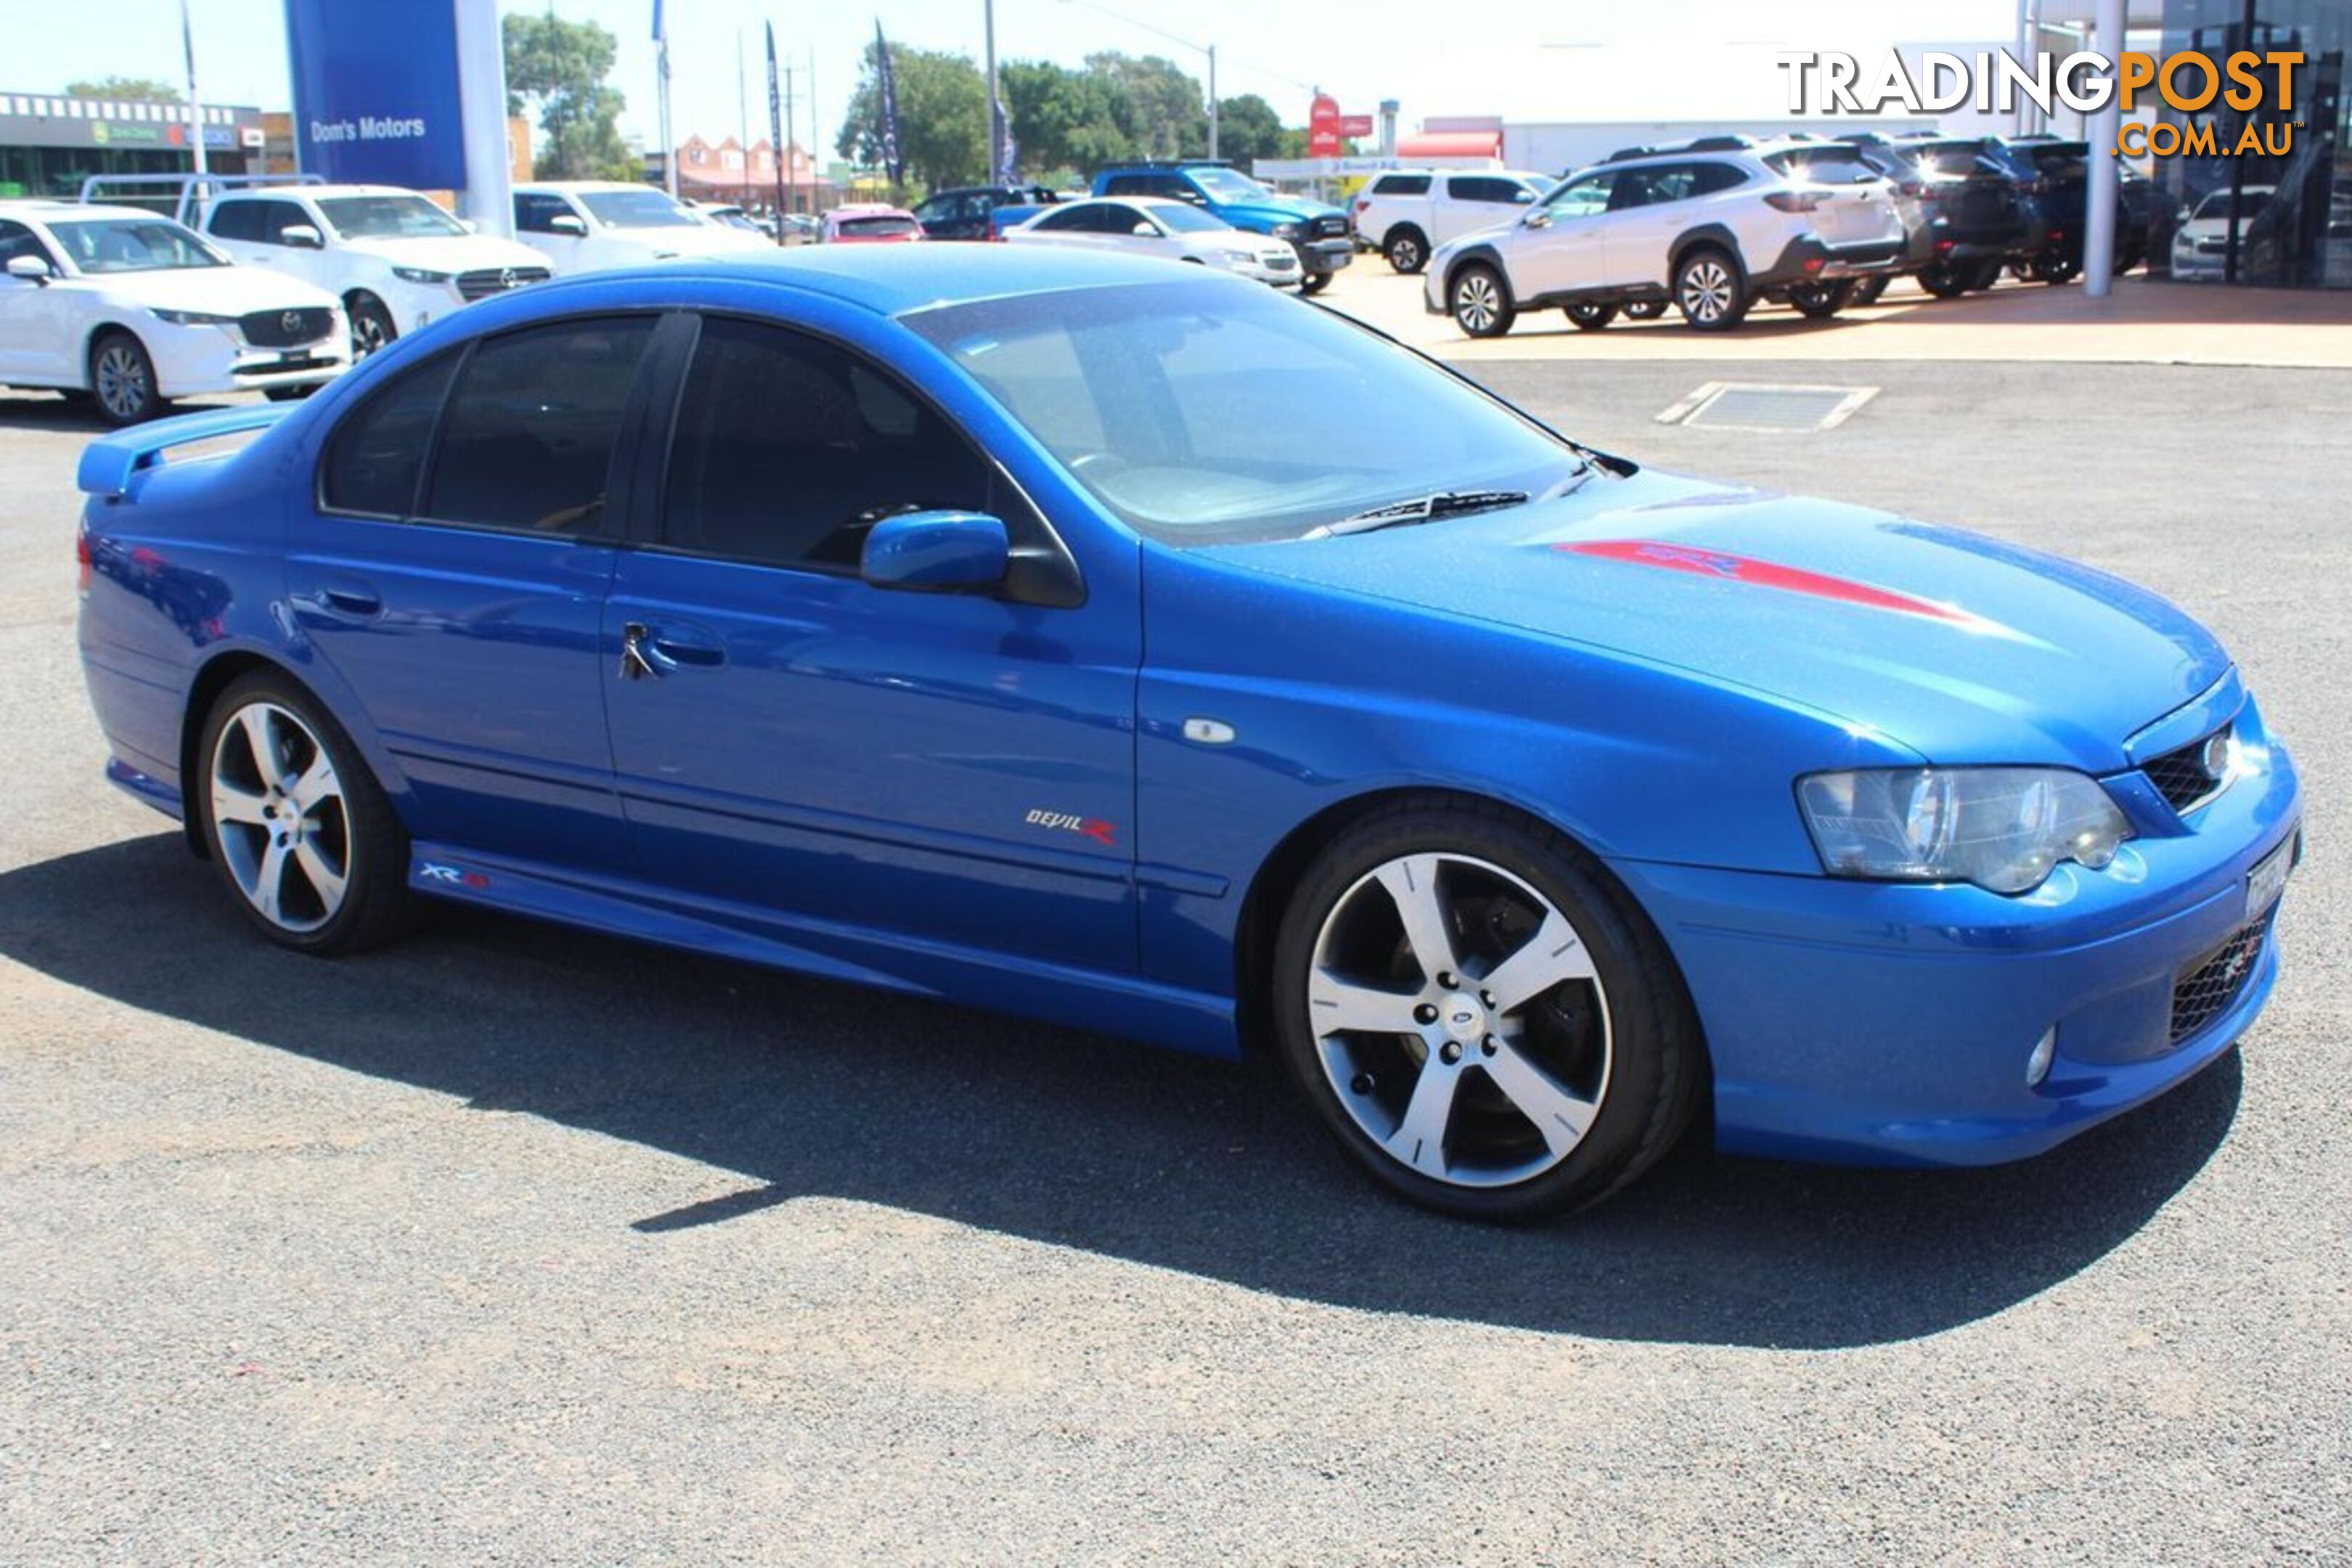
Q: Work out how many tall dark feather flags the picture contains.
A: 3